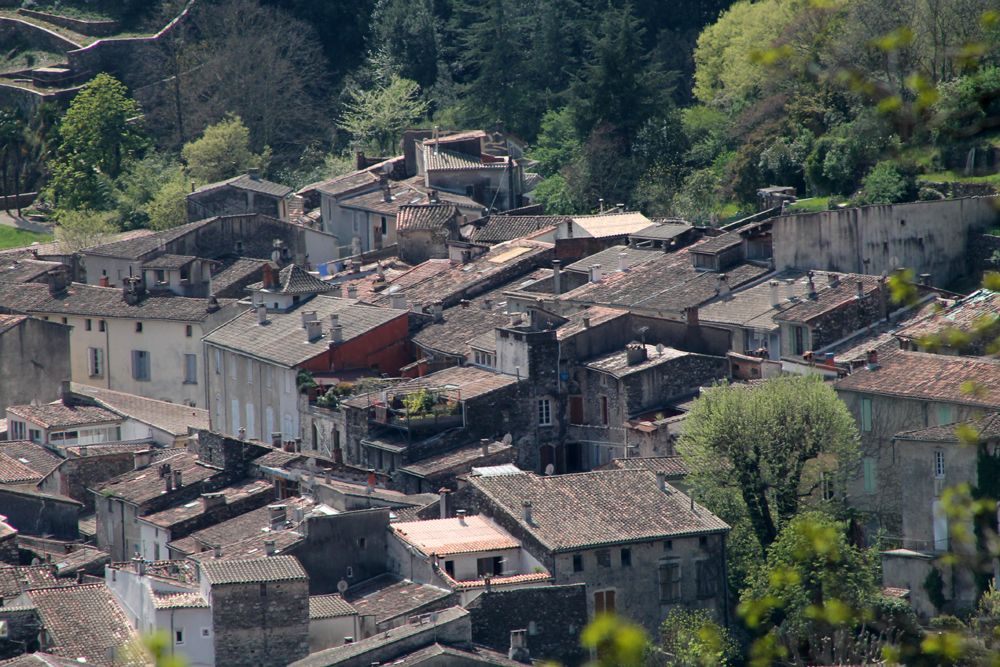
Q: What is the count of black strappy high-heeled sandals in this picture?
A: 0